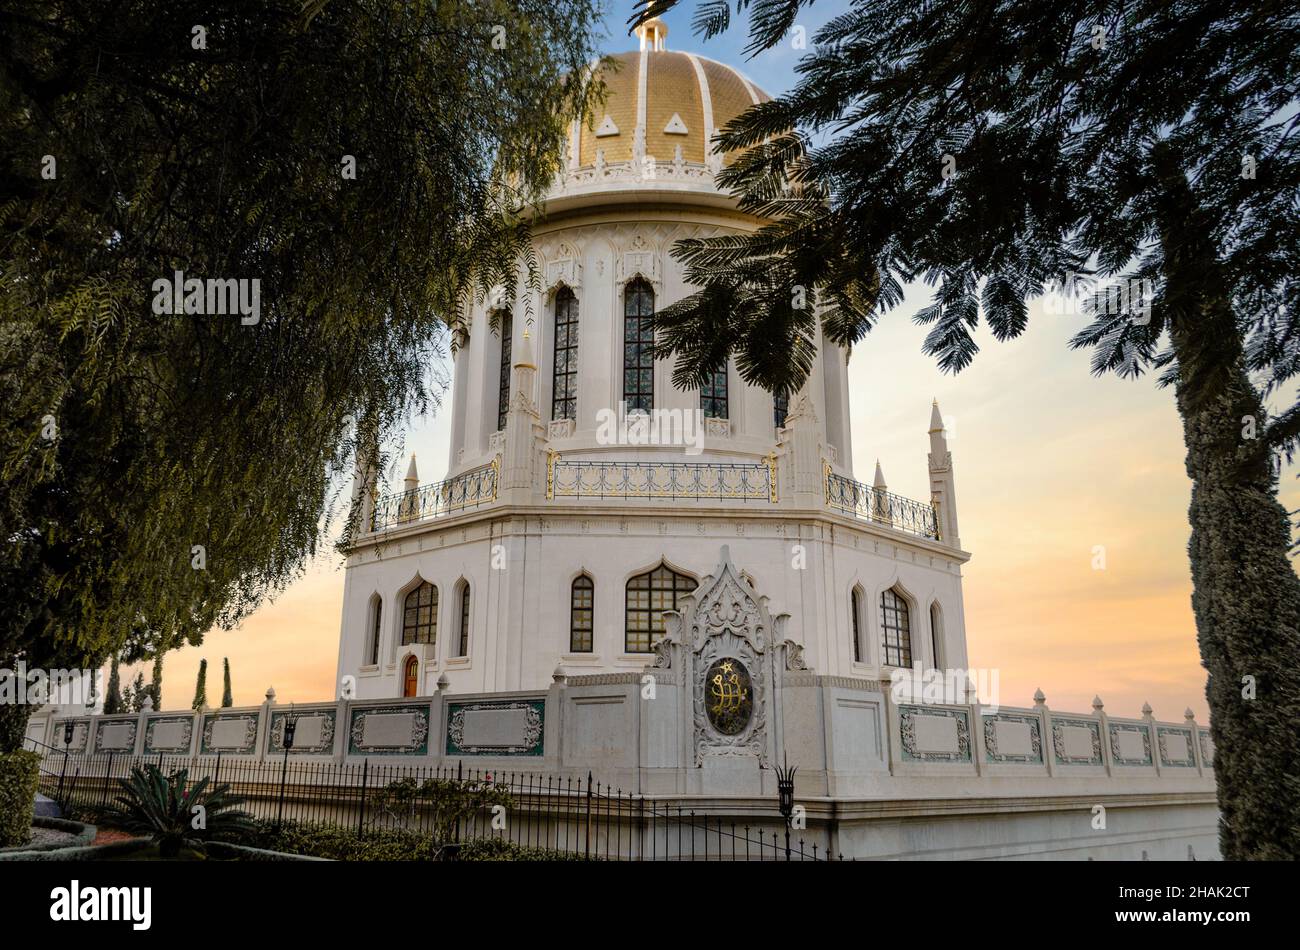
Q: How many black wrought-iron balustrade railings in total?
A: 3